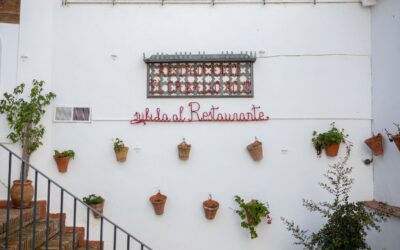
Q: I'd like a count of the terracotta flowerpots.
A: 12